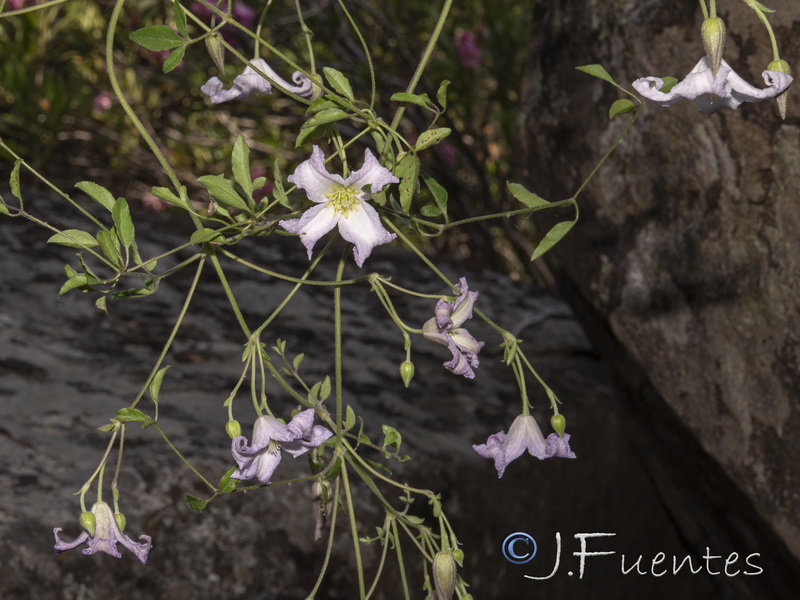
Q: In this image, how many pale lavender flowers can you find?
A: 7